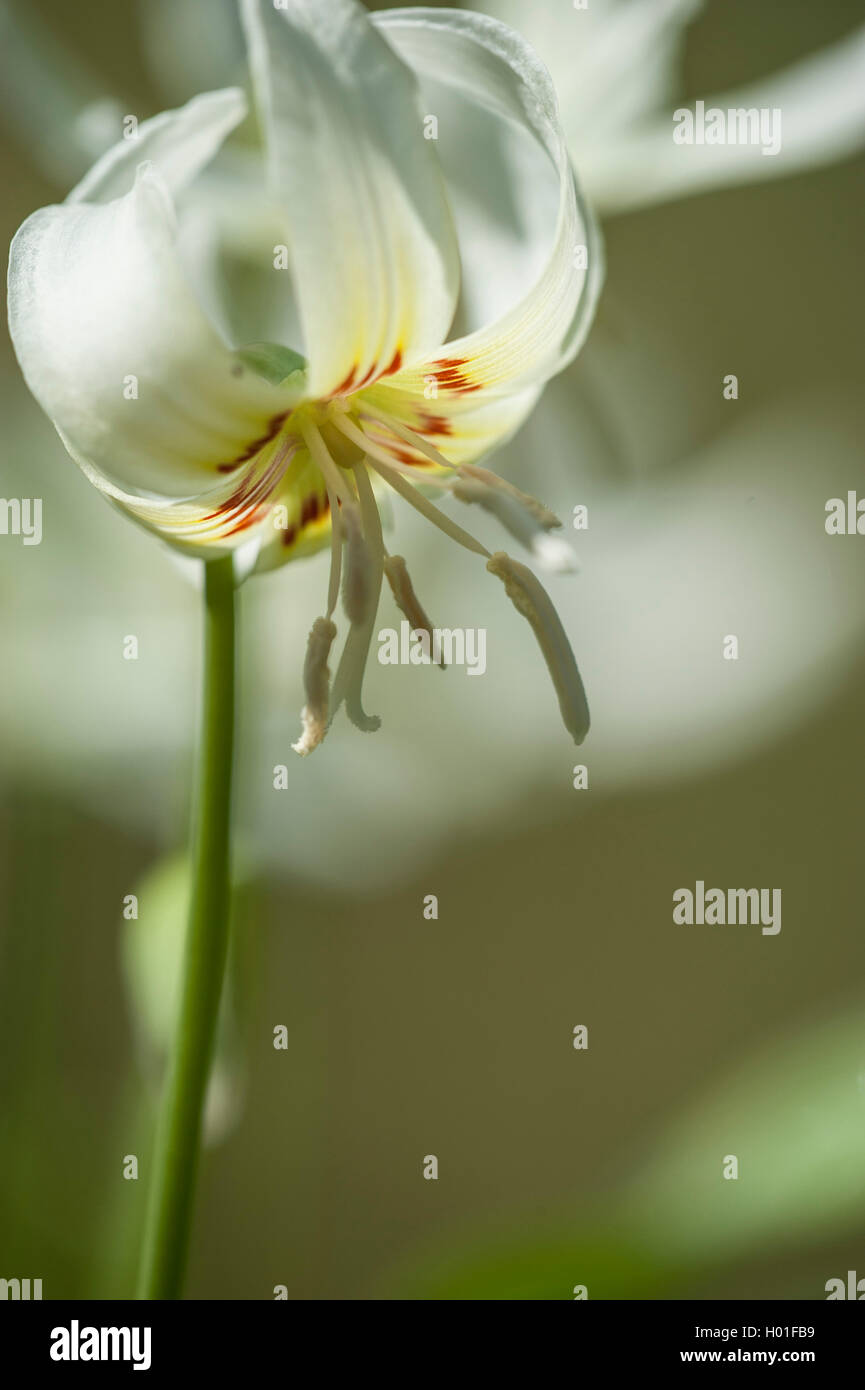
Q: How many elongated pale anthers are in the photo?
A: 6